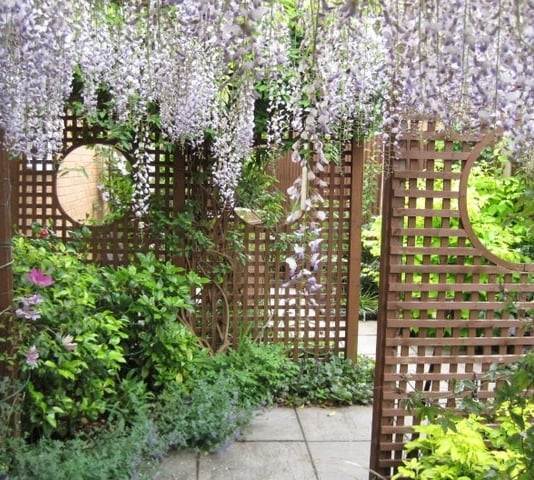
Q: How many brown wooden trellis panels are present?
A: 3